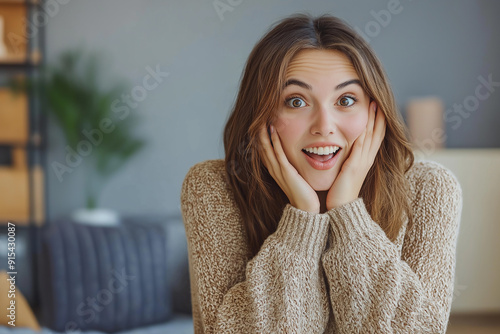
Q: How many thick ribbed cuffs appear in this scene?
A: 2